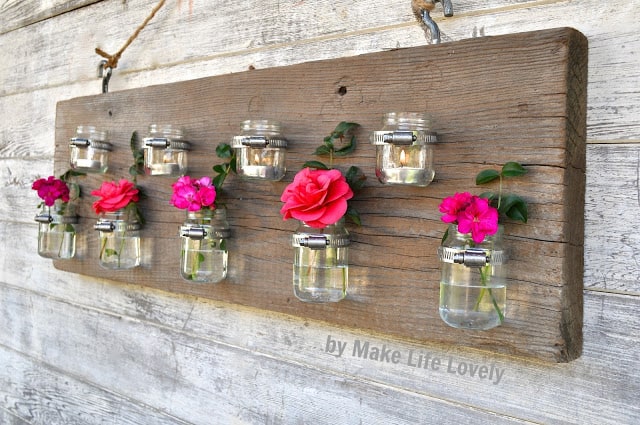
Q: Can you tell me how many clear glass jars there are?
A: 9